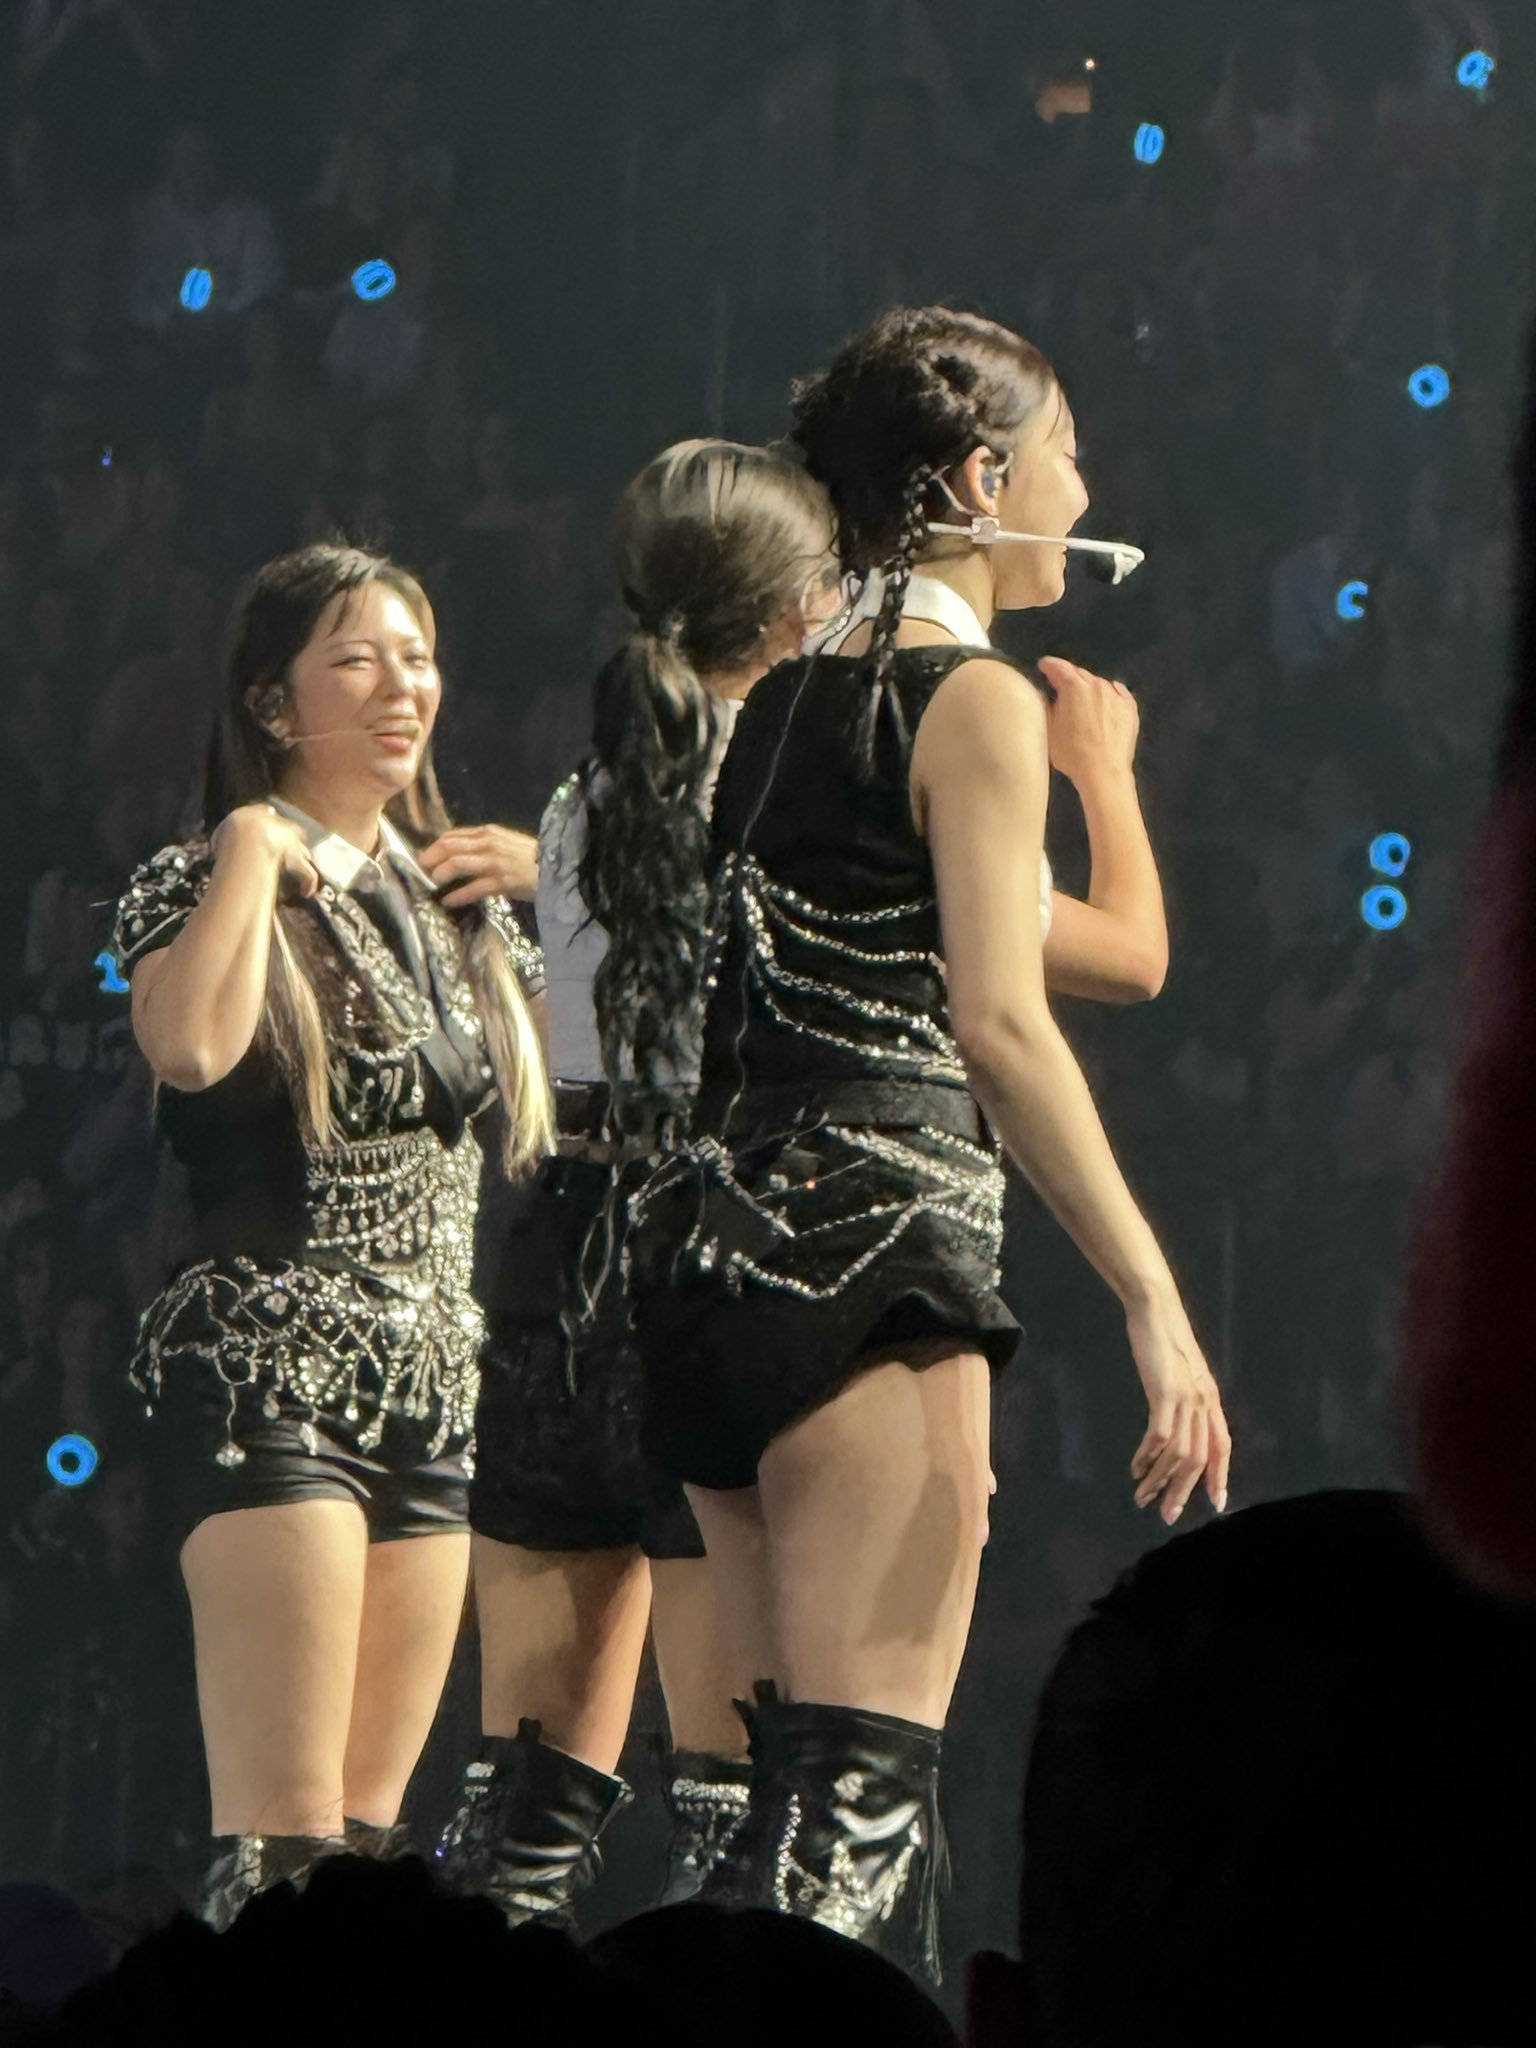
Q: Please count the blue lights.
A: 10